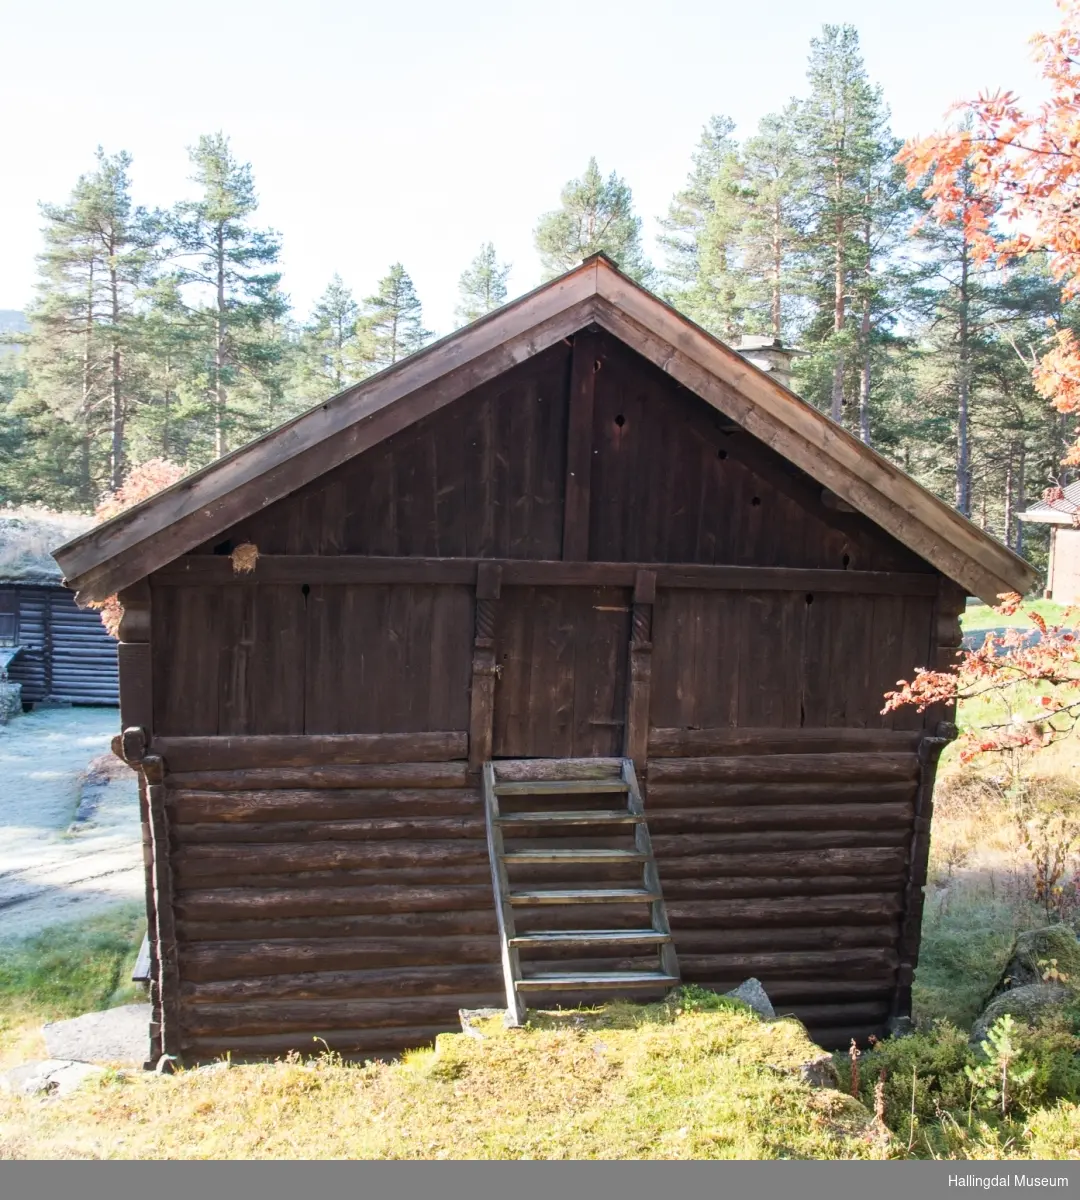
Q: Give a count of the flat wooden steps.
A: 6